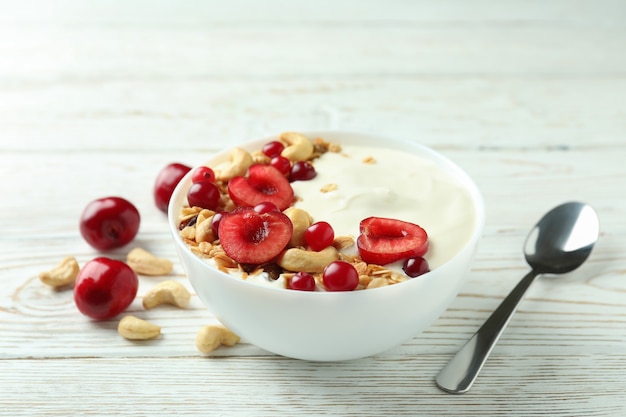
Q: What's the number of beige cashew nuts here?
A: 10